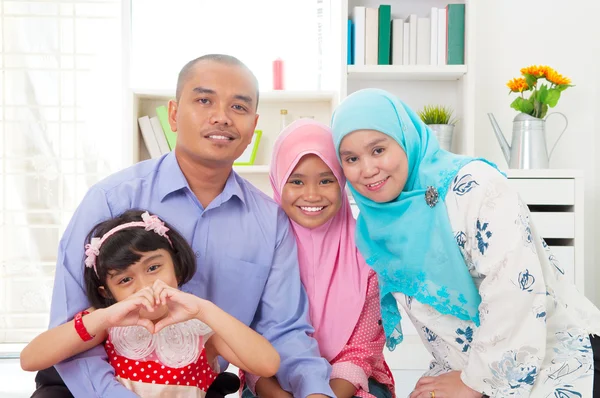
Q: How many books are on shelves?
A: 14